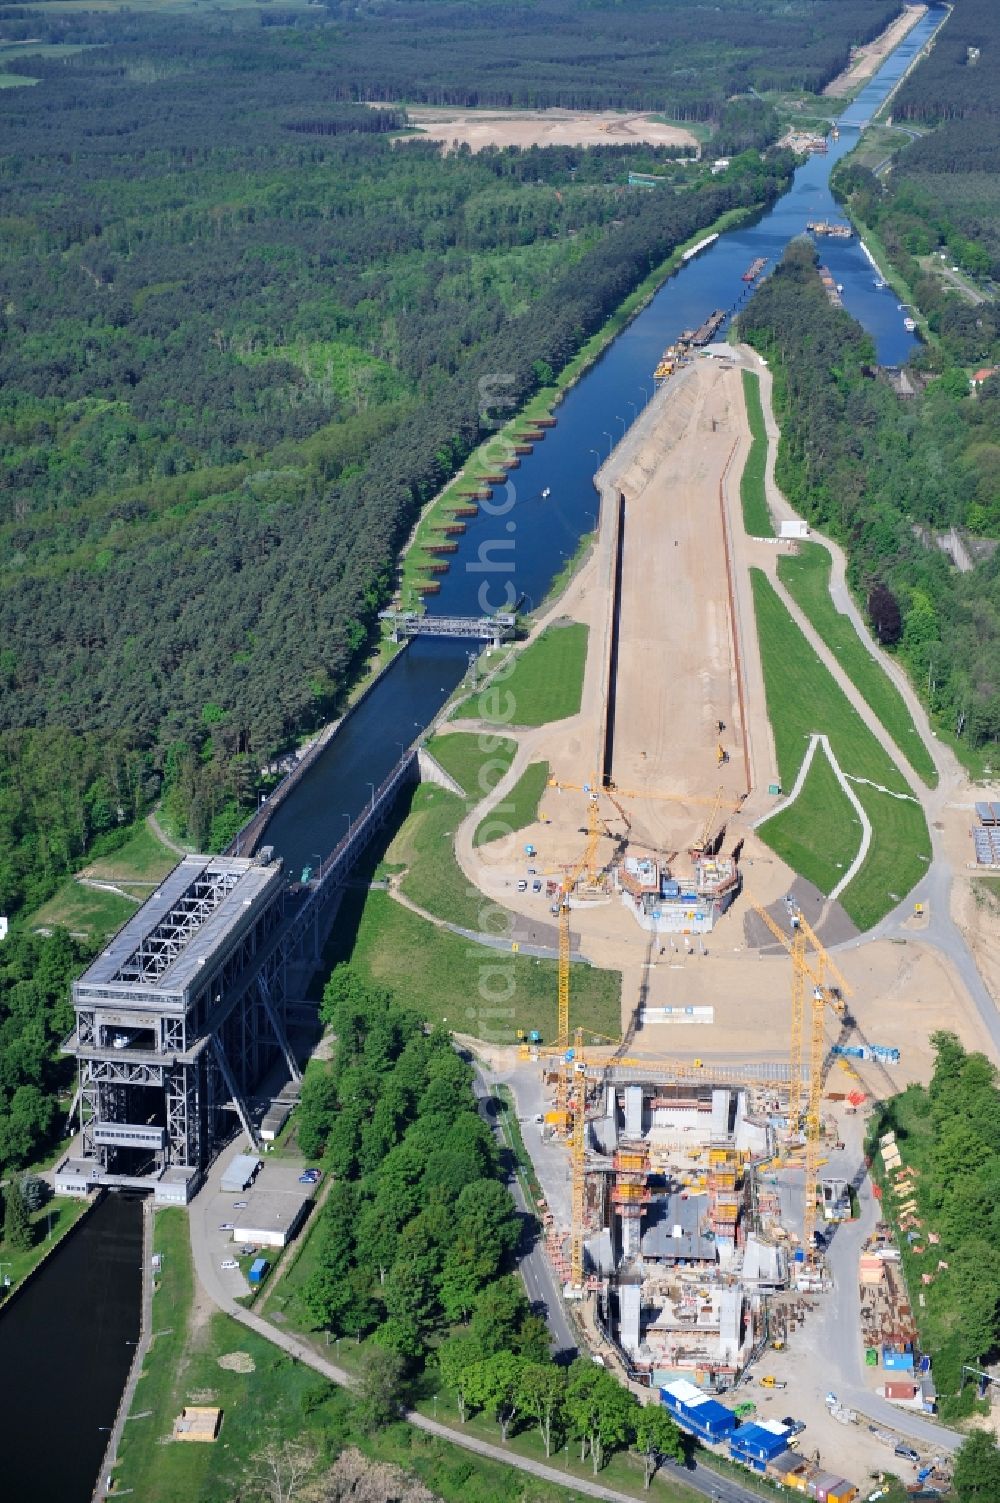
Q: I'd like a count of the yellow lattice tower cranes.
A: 5